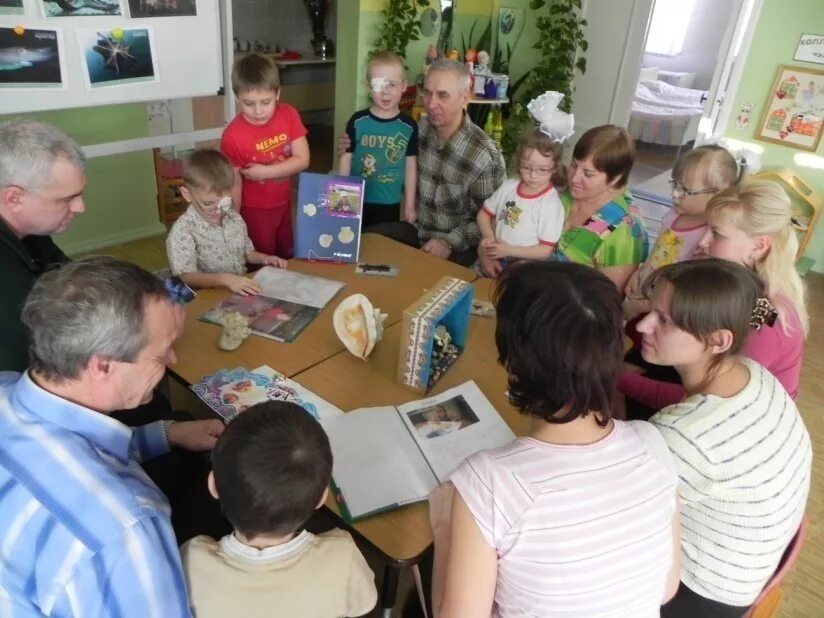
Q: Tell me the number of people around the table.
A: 13